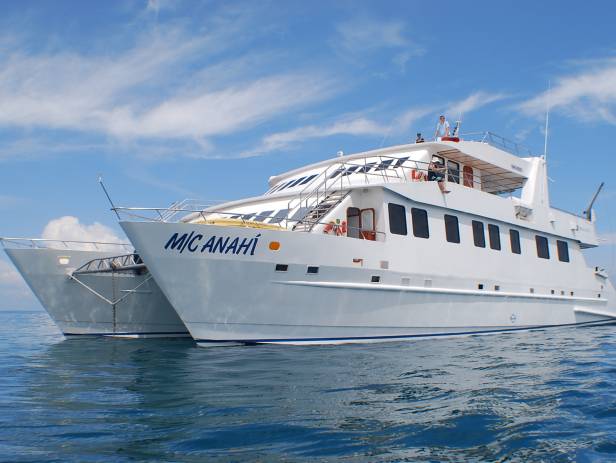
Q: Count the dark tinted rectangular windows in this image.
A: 8